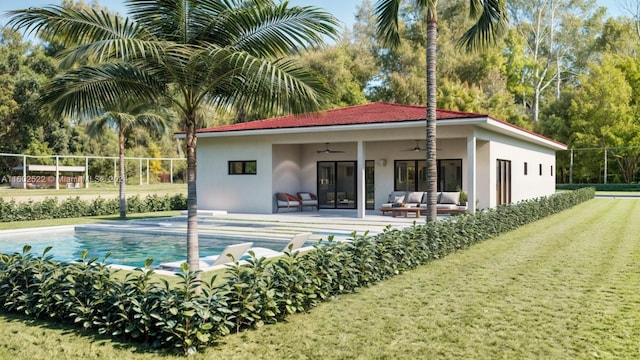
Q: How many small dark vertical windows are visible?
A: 3